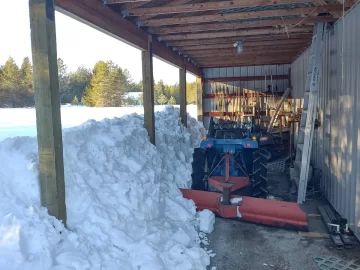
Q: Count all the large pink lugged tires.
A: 0